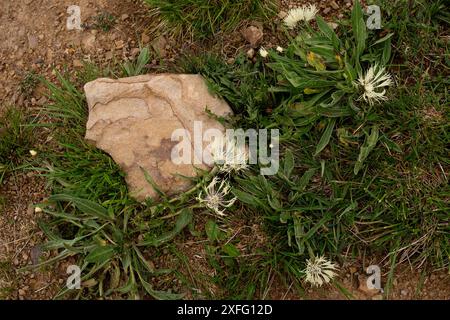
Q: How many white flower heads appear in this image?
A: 5